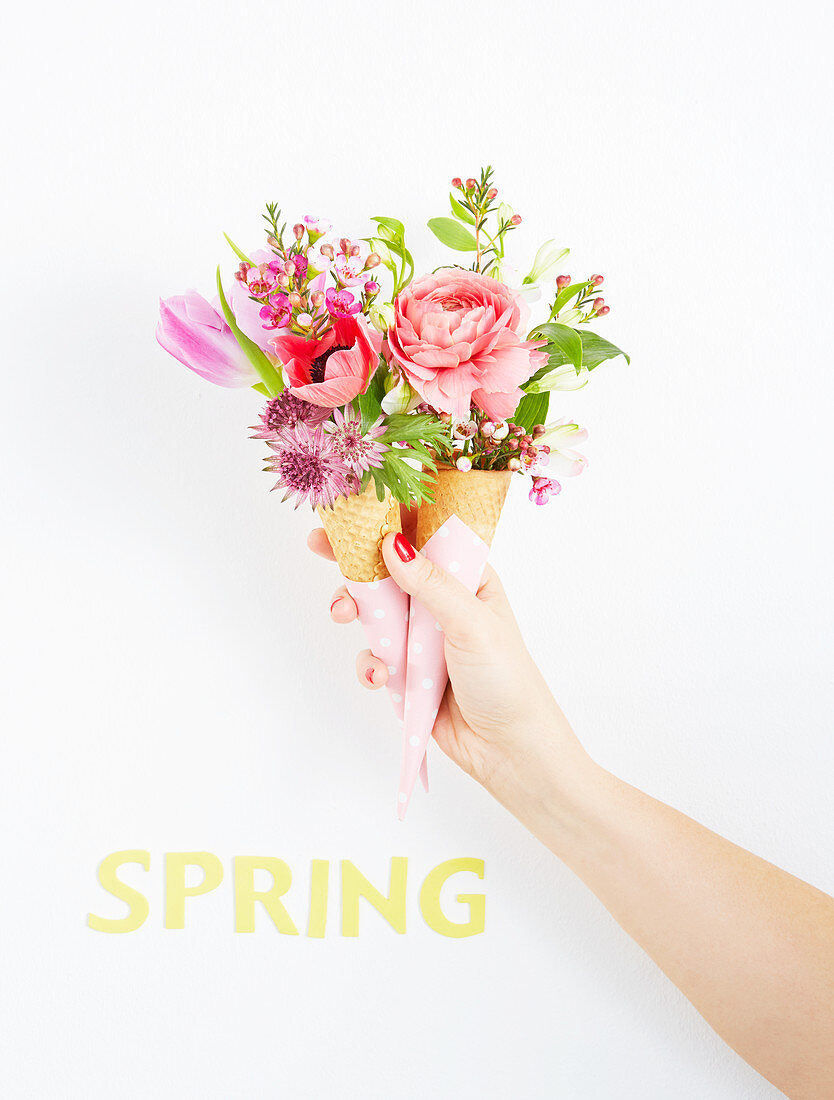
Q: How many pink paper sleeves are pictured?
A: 2